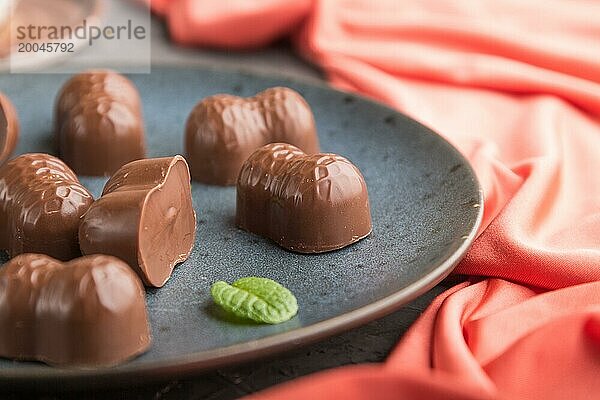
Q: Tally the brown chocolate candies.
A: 7